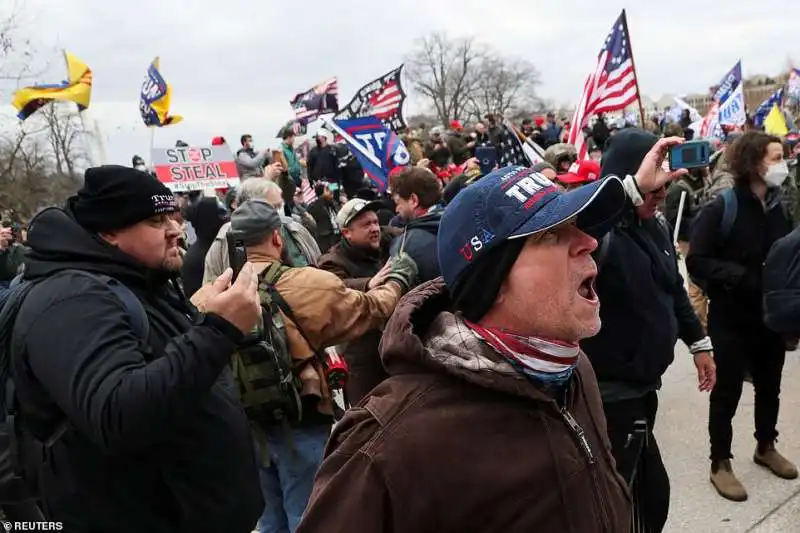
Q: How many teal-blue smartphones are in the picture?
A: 1